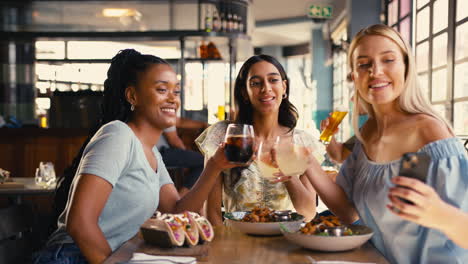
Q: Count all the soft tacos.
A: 3